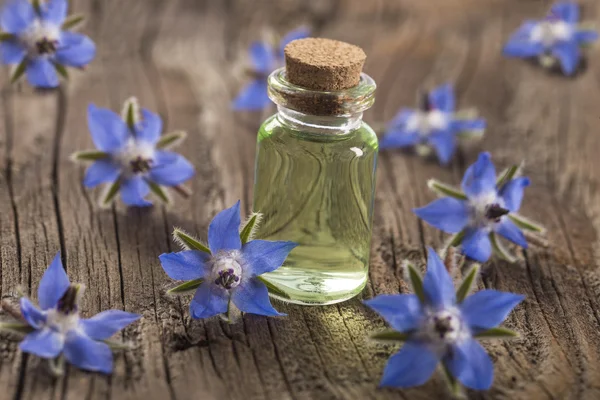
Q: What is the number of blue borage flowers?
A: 9